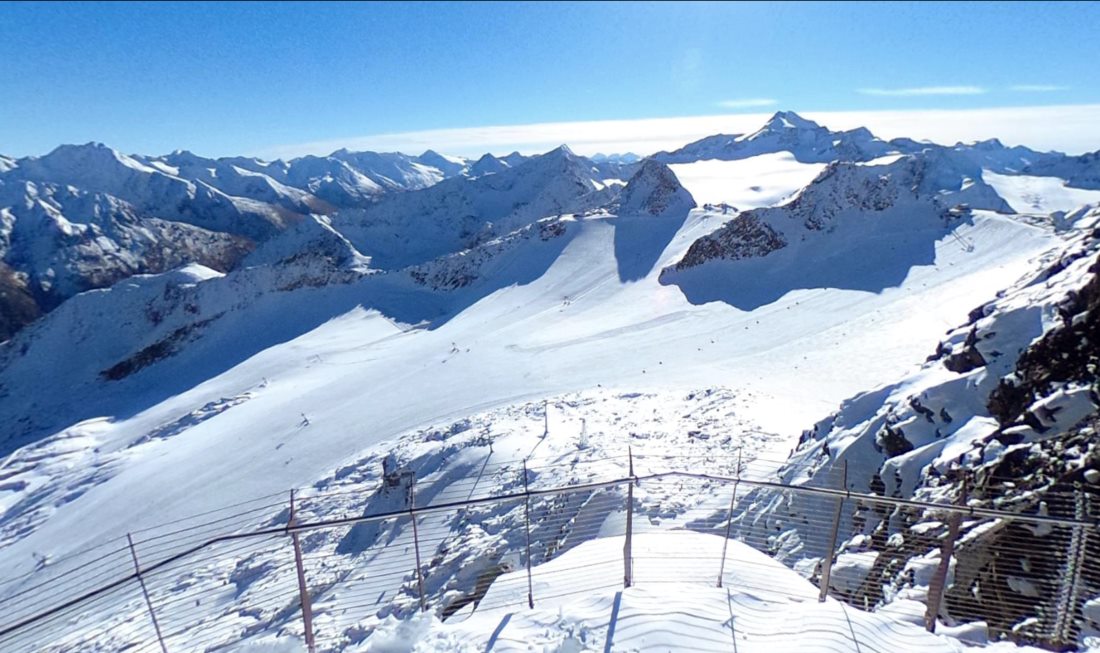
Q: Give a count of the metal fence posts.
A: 9